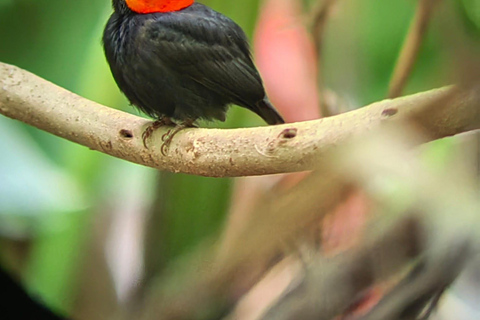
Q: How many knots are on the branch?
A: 3